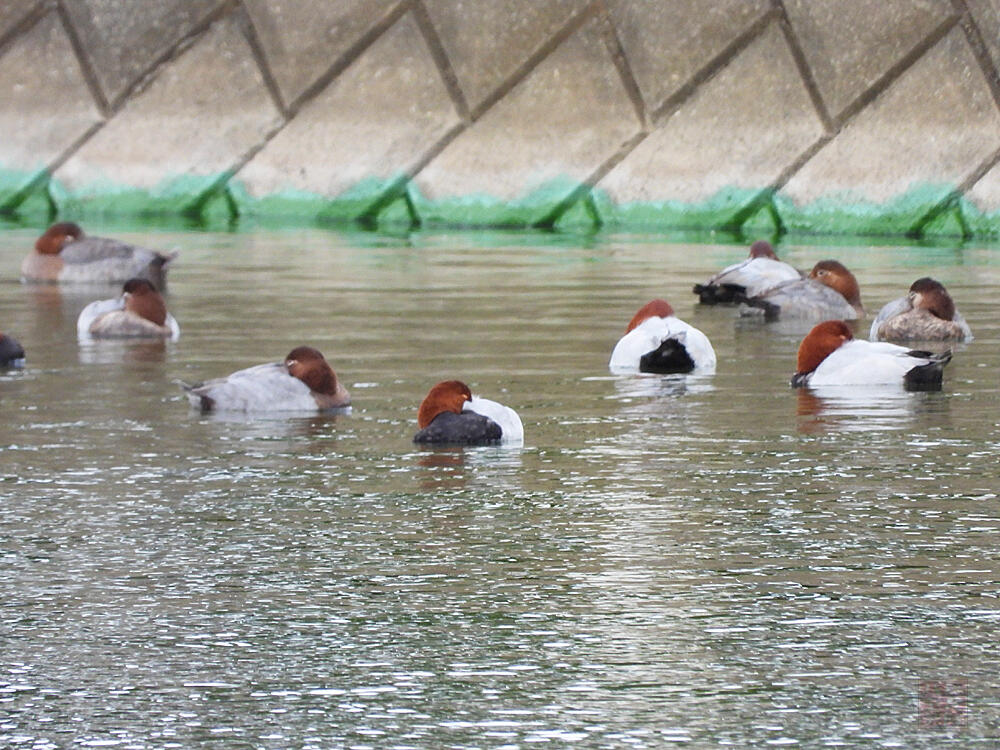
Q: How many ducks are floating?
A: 10